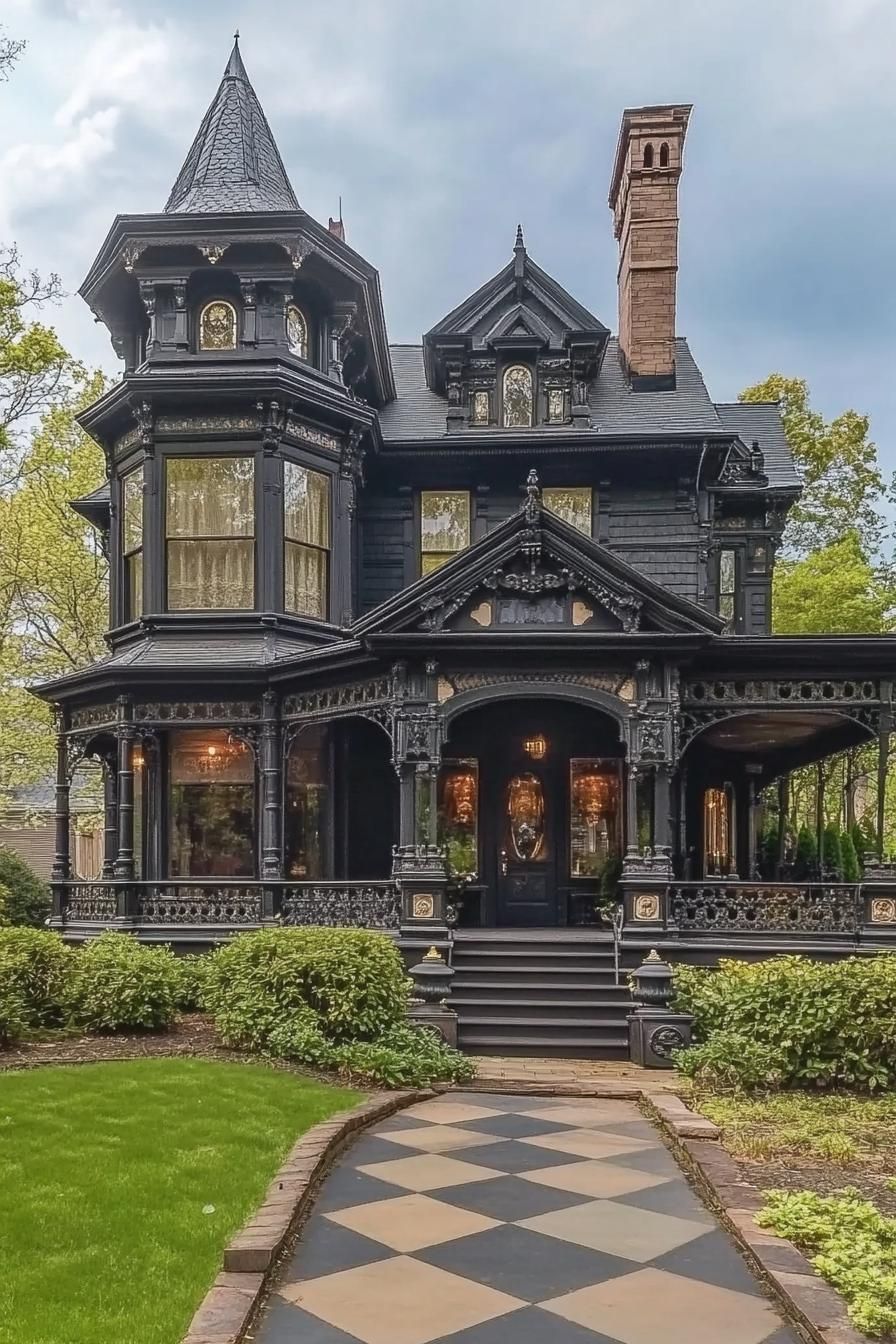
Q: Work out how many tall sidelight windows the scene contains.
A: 2